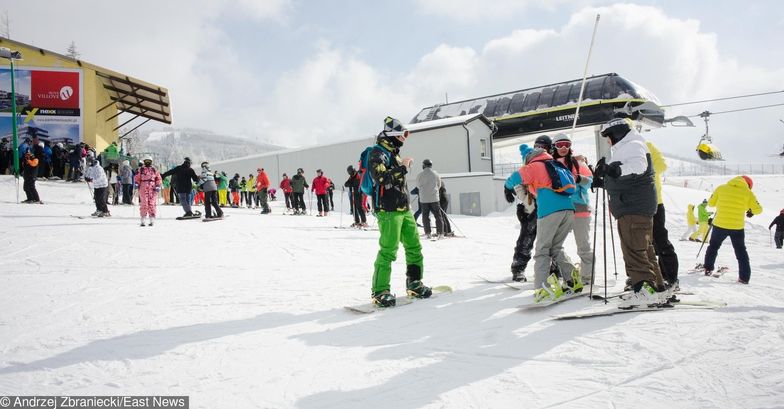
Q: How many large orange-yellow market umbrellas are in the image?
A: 0